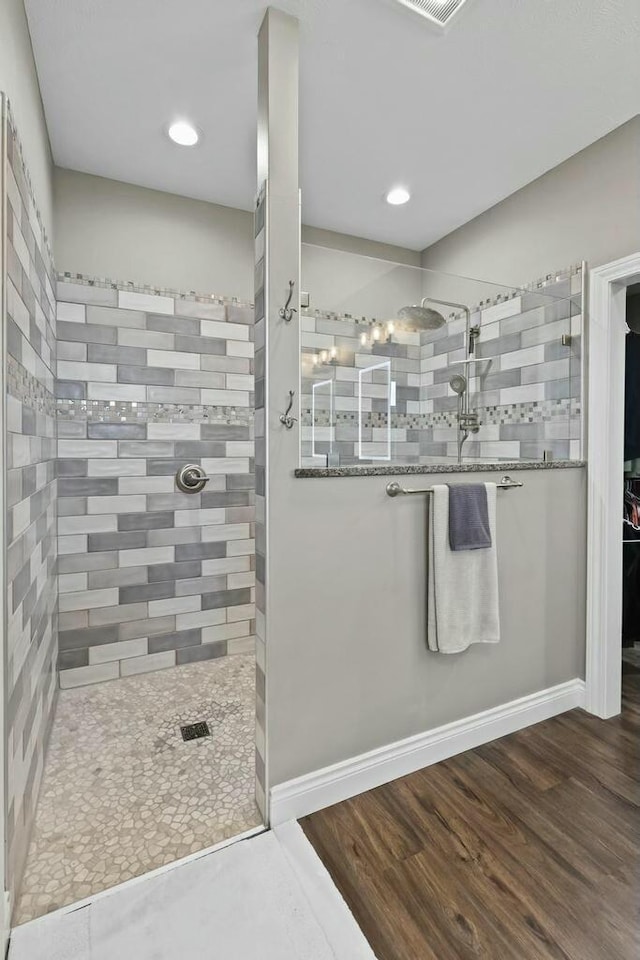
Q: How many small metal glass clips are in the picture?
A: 4